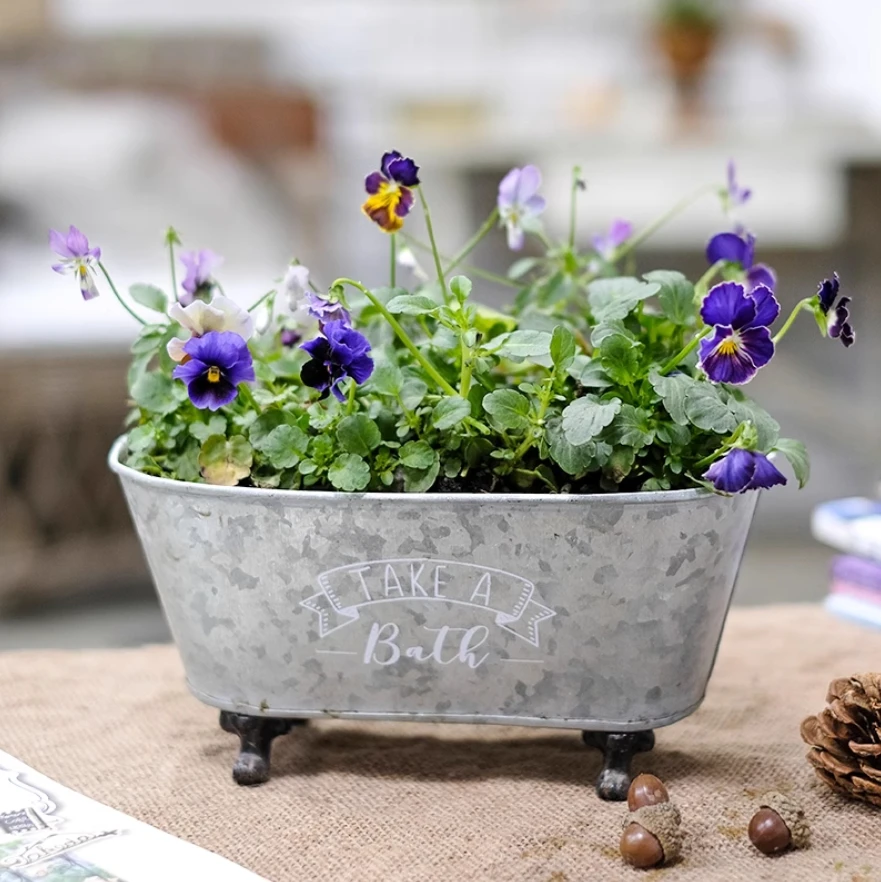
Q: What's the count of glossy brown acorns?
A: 3